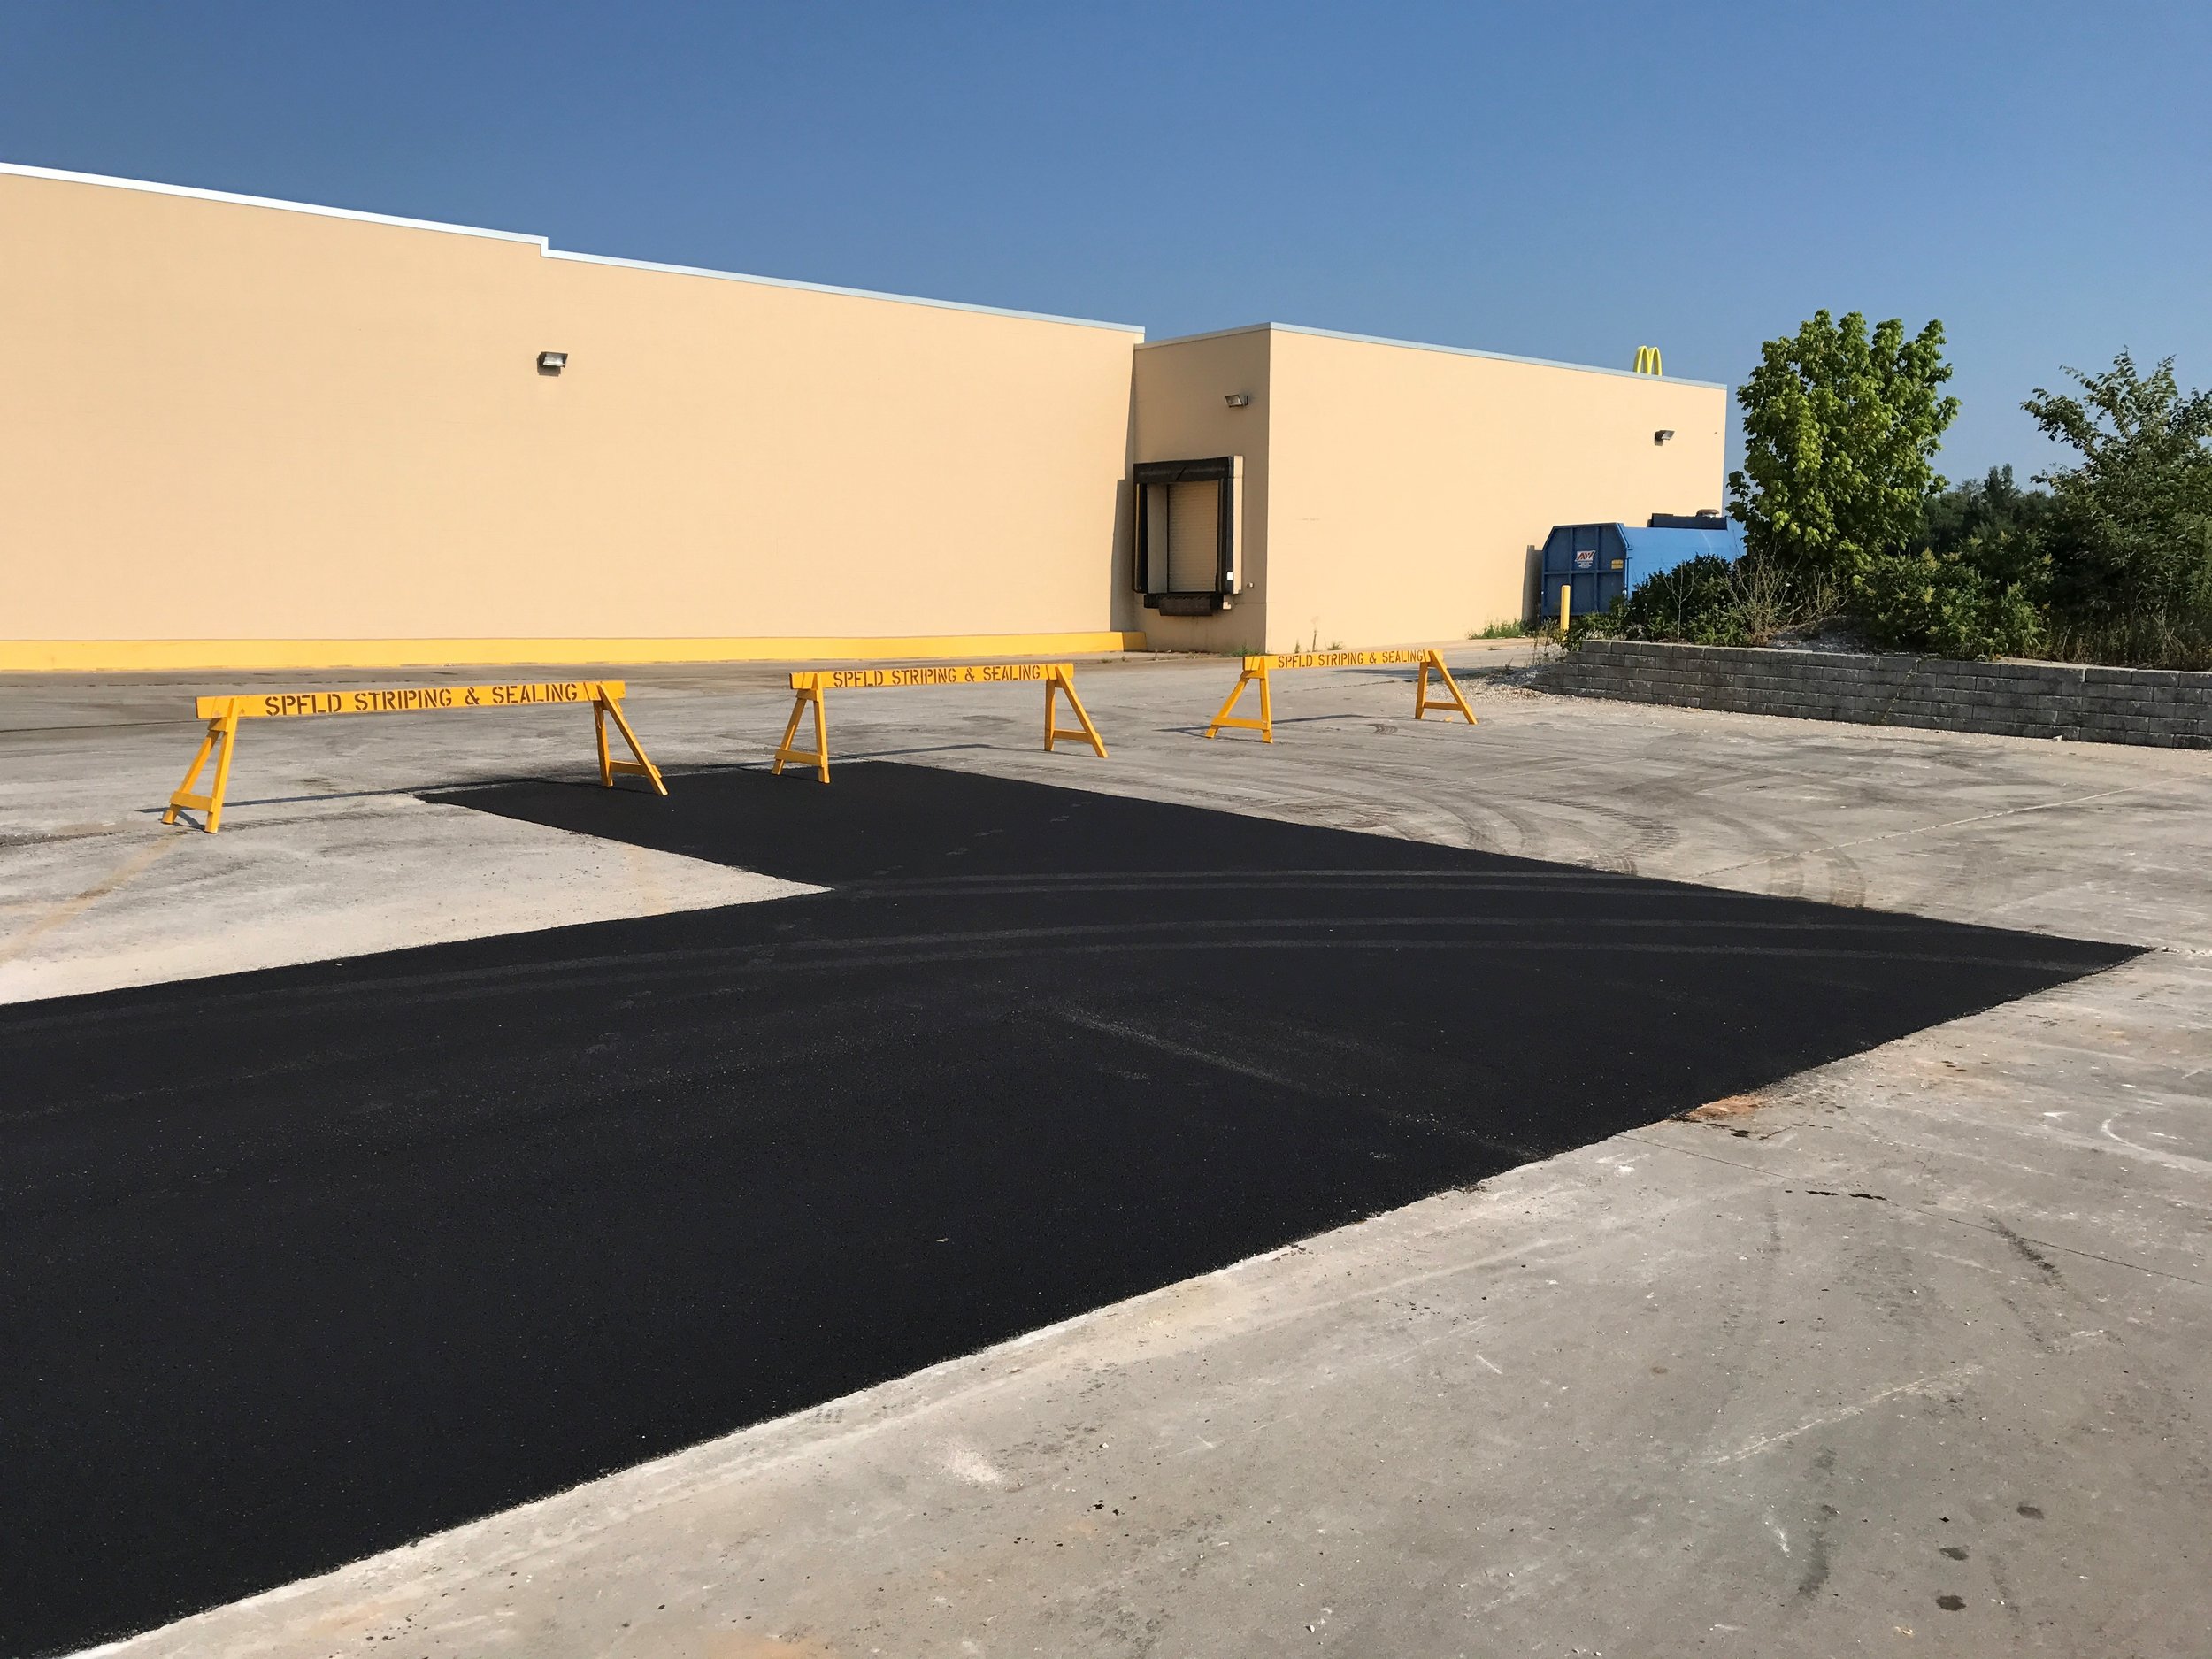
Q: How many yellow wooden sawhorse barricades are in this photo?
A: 3